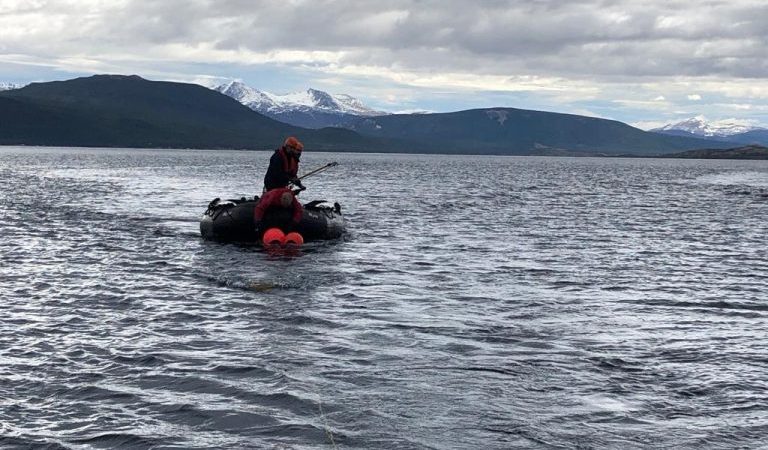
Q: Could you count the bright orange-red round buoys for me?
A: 2